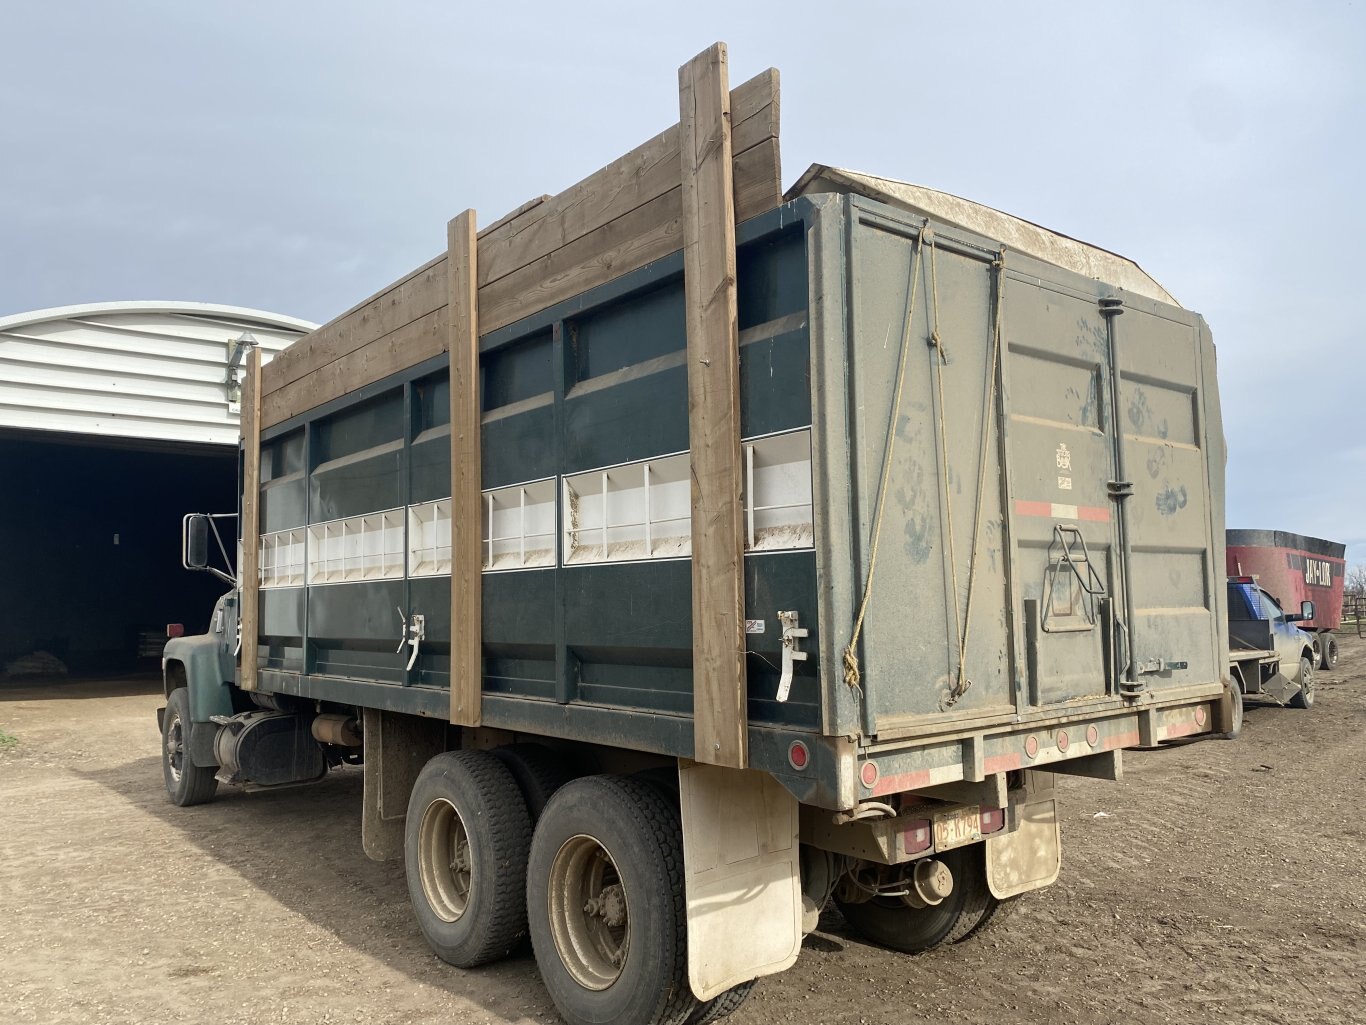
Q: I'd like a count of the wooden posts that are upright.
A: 3